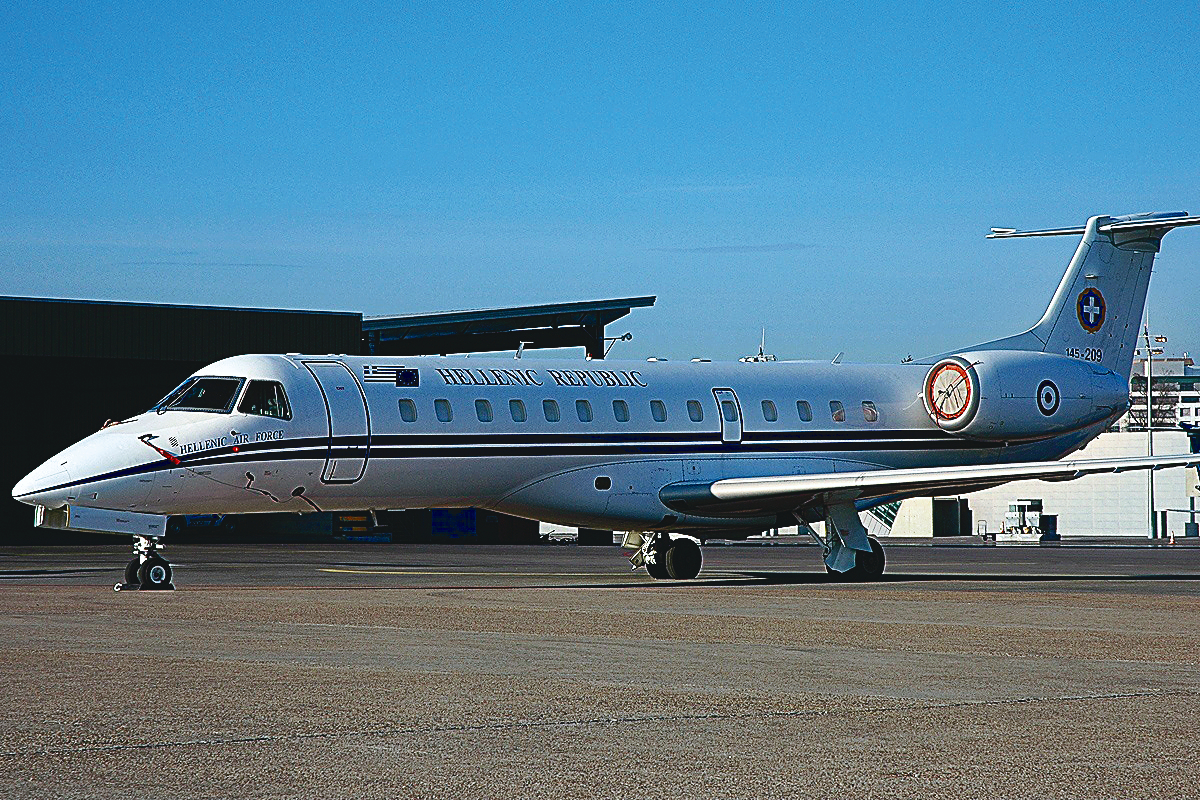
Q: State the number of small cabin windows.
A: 14